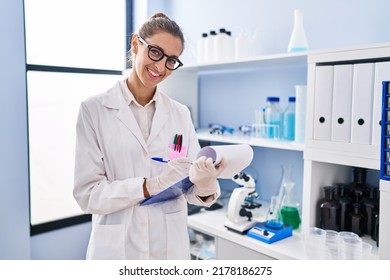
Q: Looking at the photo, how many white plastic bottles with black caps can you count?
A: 4